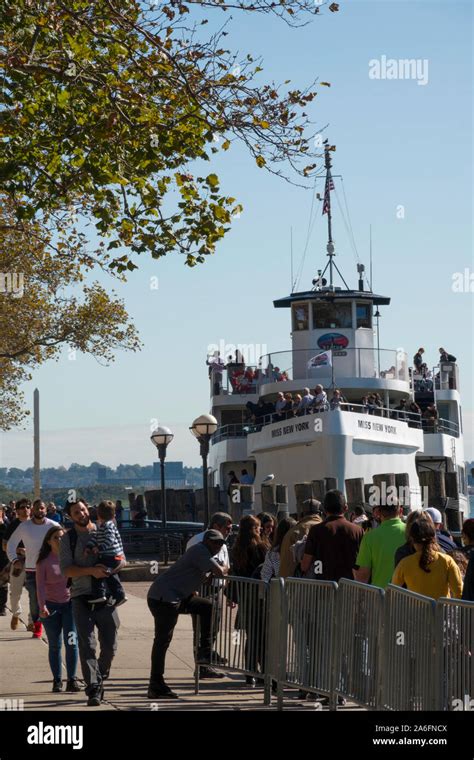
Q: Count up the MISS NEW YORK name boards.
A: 2